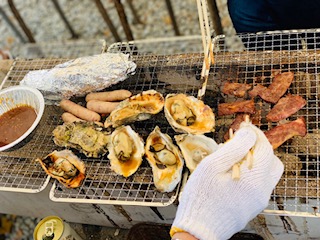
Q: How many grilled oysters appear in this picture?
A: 7